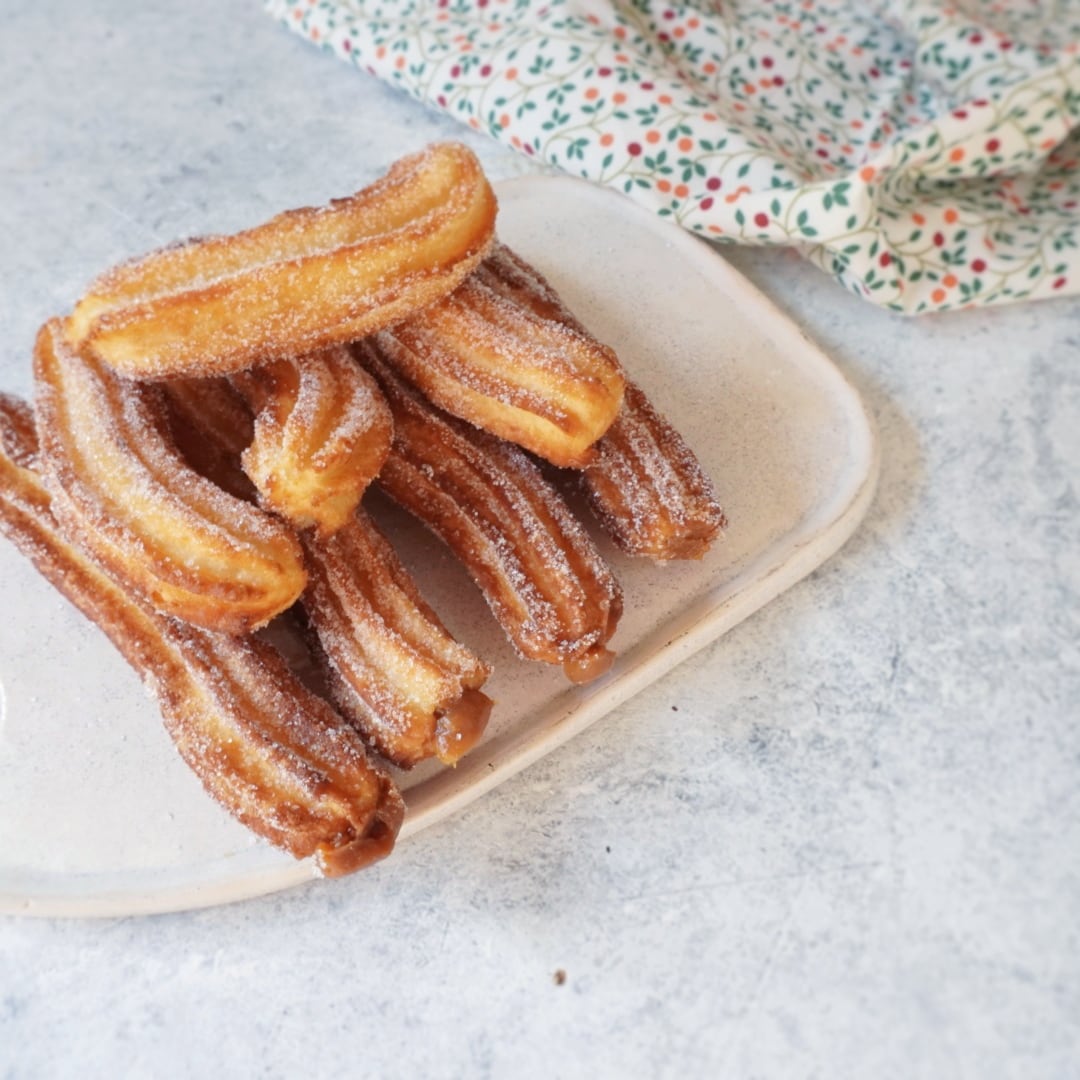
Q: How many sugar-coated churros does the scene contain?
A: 8